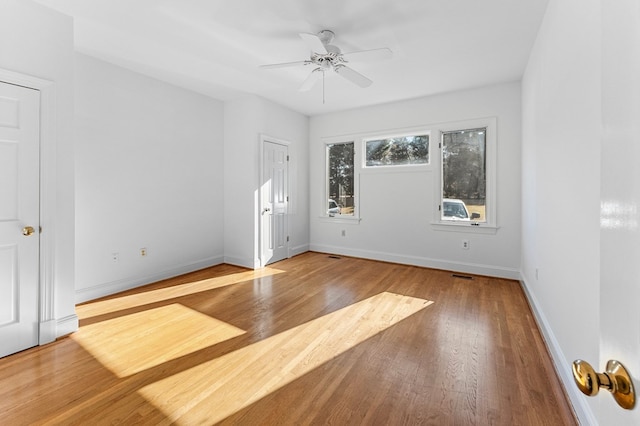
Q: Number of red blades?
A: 0